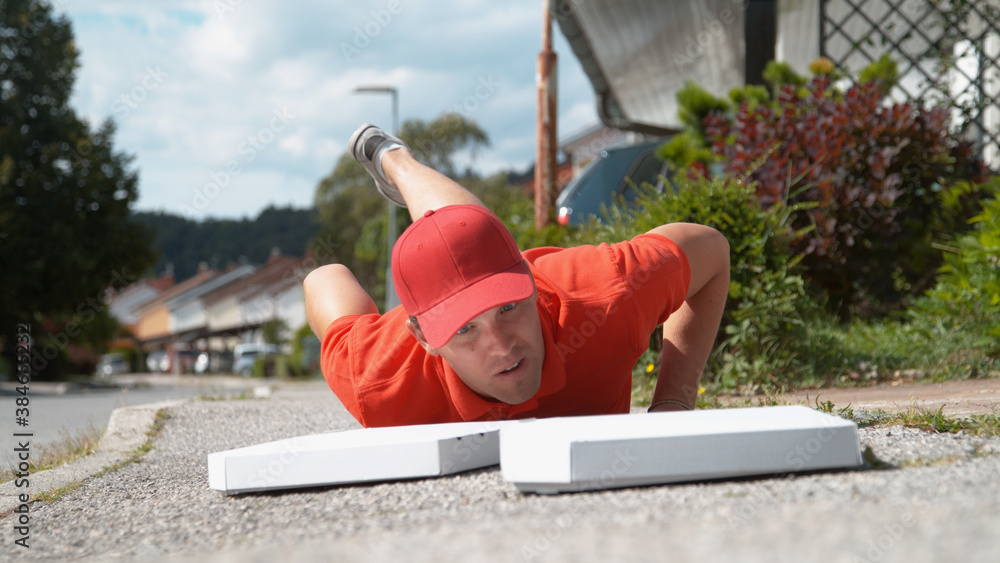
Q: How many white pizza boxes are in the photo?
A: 2